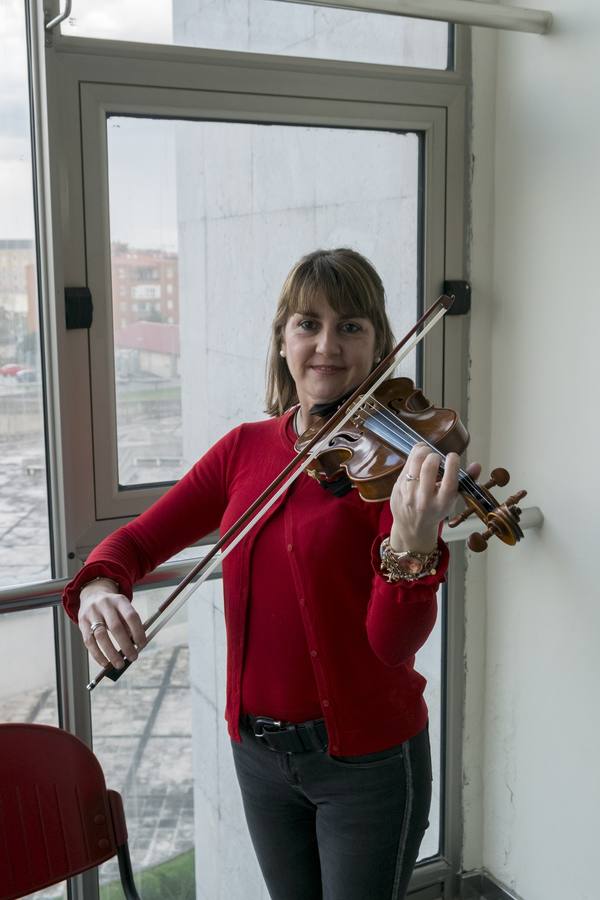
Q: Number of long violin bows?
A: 1